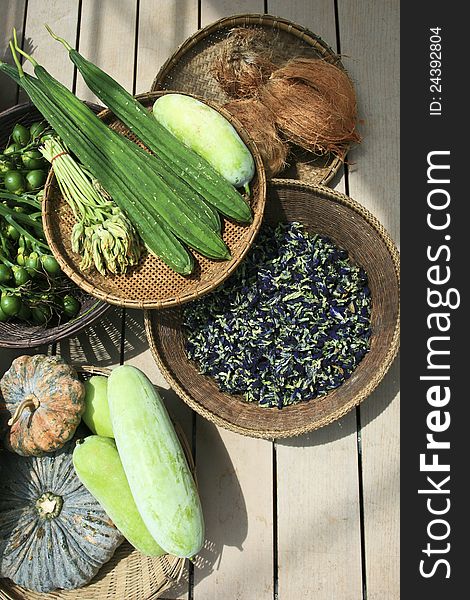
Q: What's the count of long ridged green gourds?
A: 4